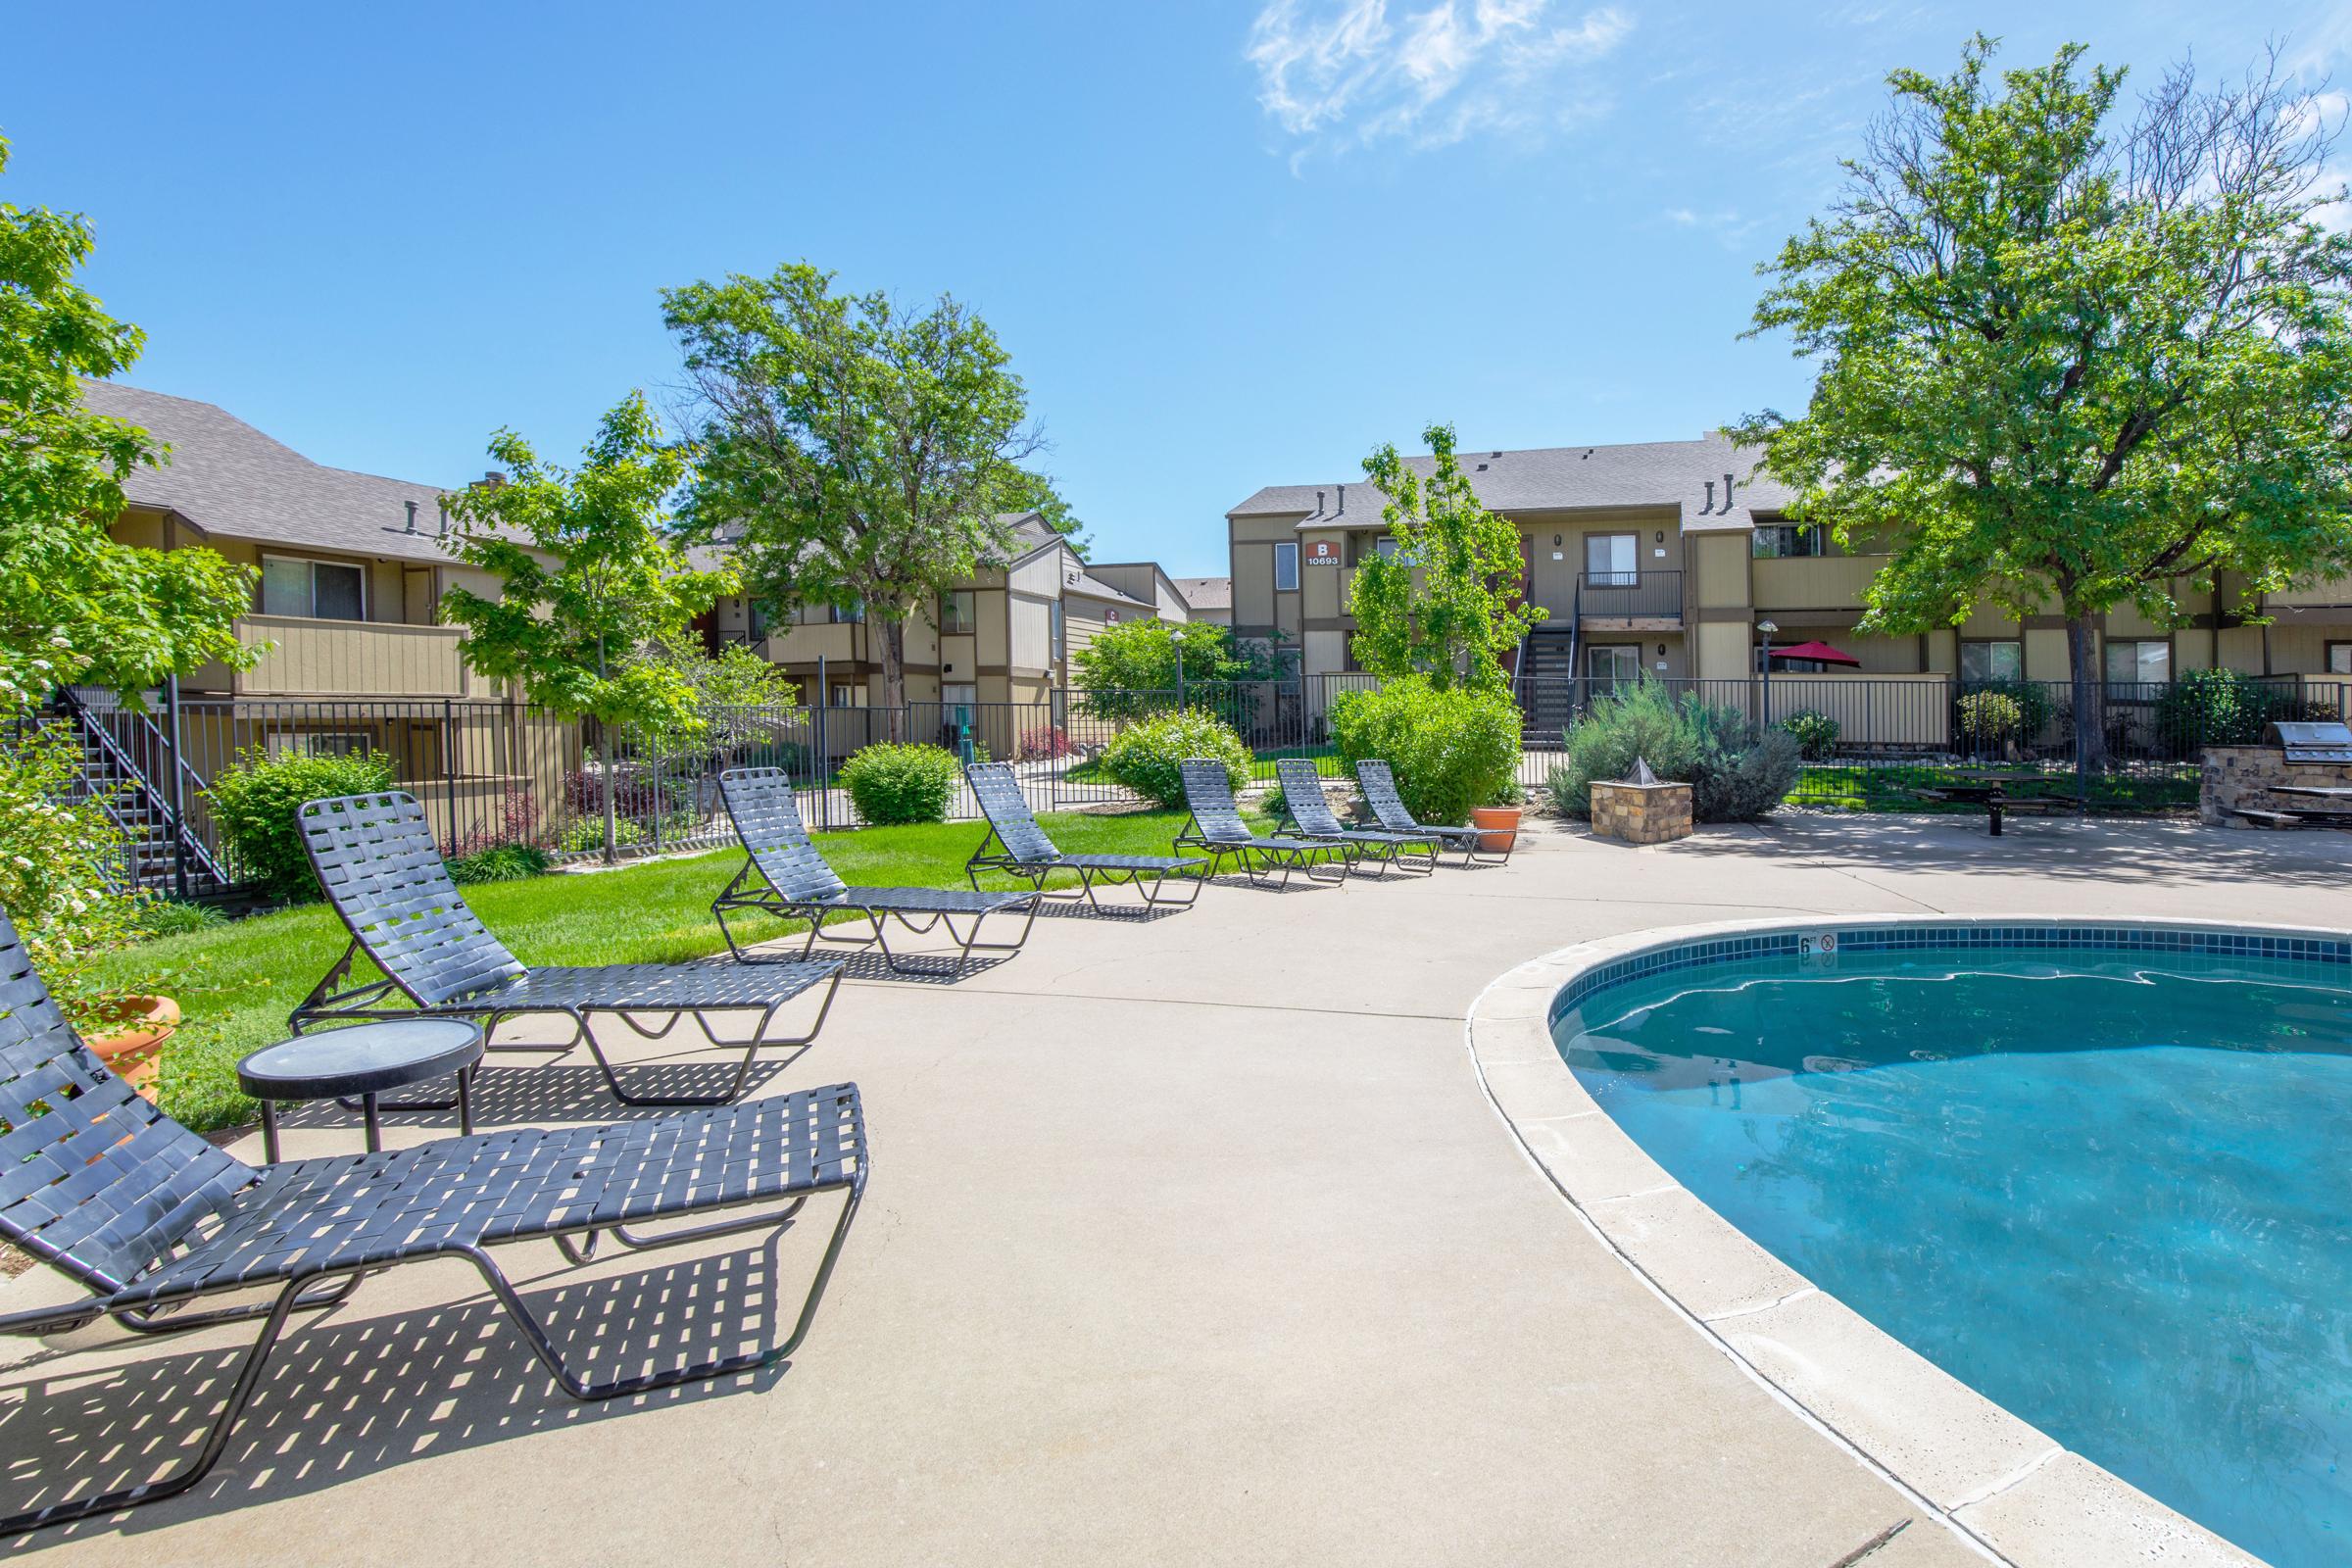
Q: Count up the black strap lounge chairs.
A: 7